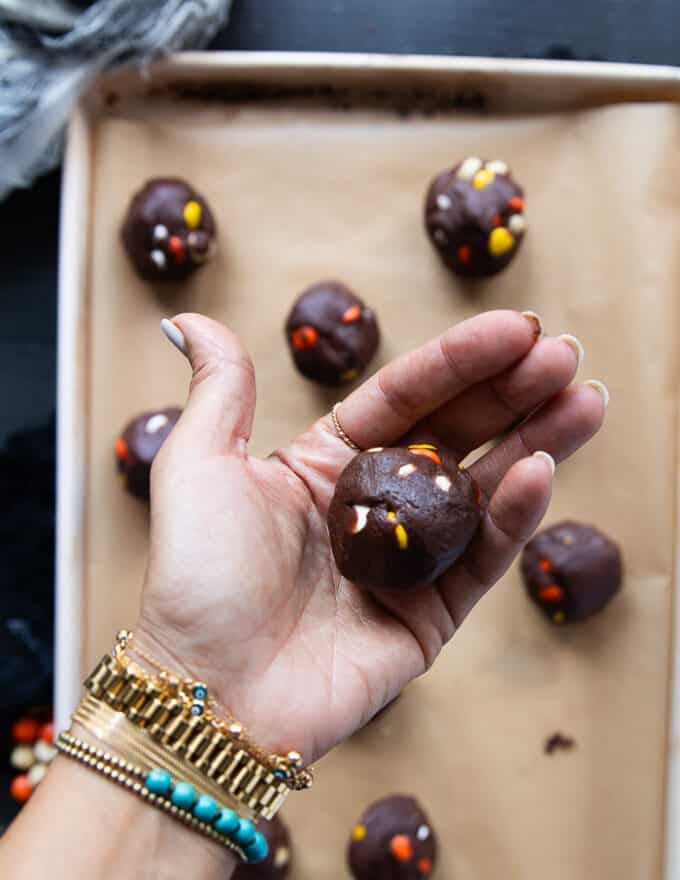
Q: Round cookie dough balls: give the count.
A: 8